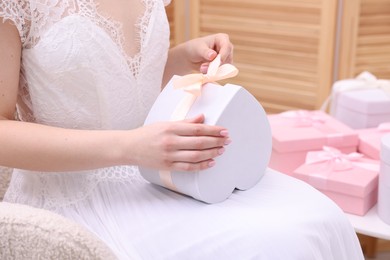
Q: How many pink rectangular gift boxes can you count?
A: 3